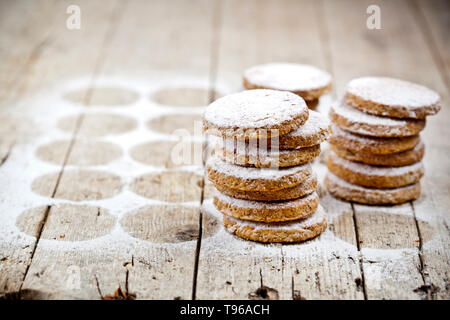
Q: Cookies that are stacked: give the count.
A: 15